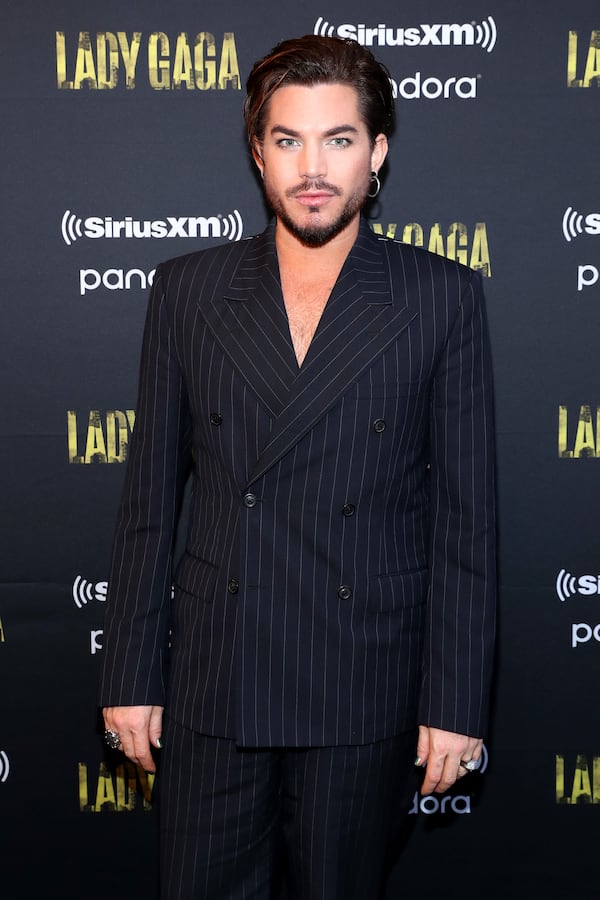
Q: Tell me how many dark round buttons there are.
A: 6